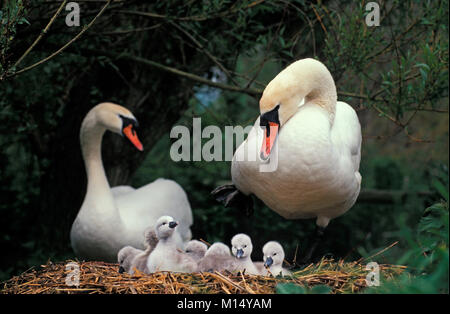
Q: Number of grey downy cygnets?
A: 7